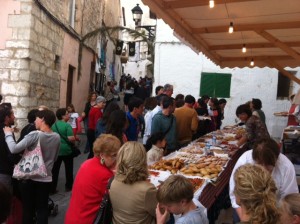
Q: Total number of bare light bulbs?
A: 4